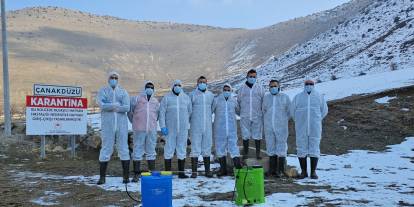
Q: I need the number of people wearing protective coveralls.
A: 8